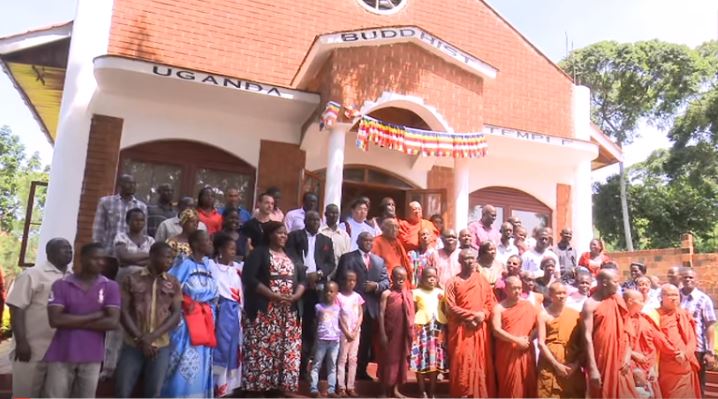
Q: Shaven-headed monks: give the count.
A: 9